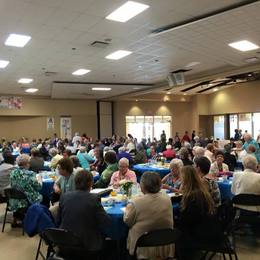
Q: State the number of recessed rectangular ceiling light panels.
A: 9